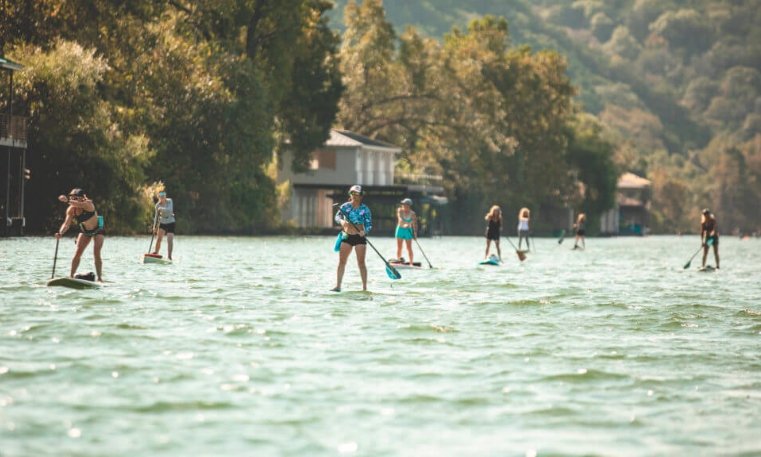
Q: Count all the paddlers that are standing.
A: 8